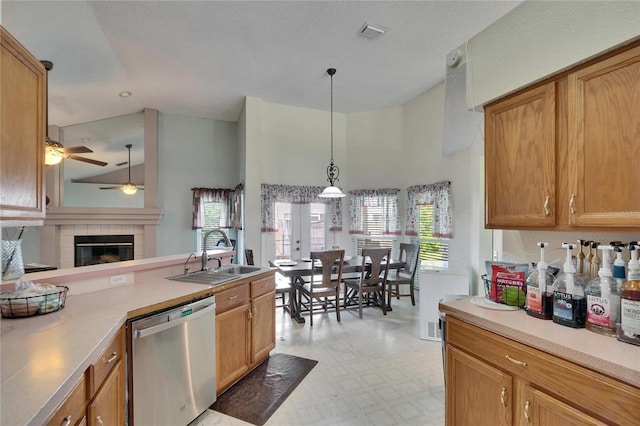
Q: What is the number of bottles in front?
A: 4